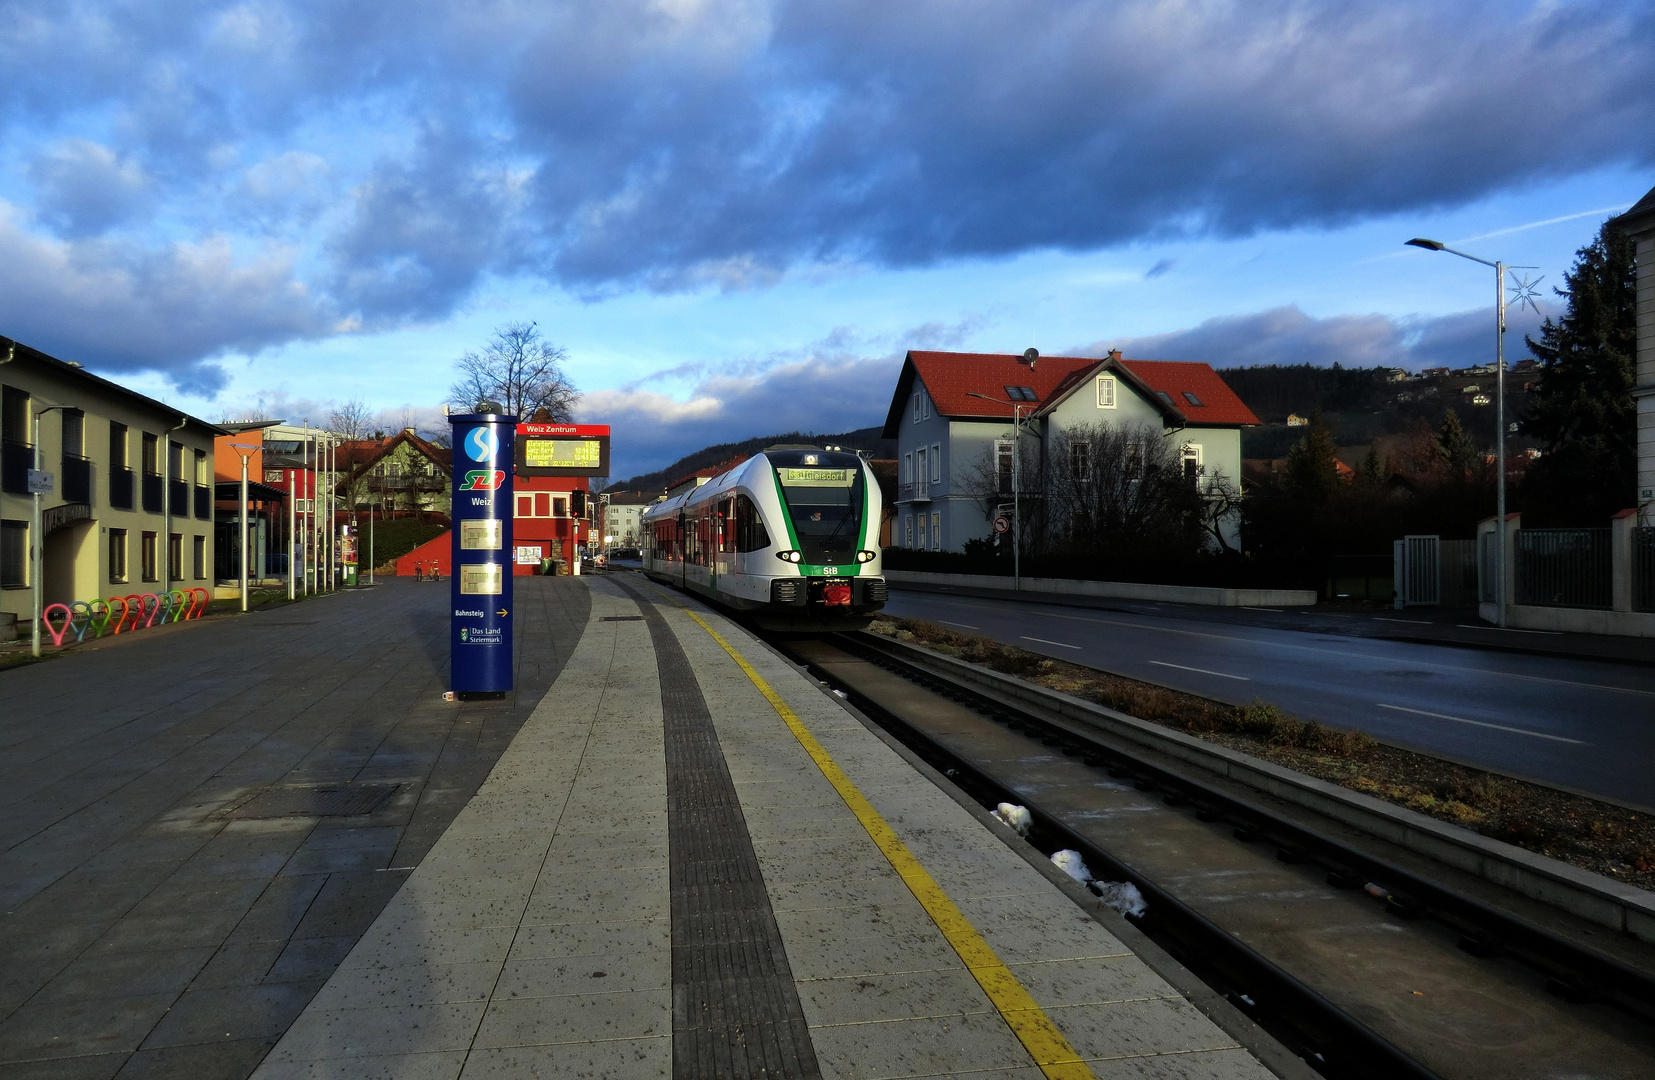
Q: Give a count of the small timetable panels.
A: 2